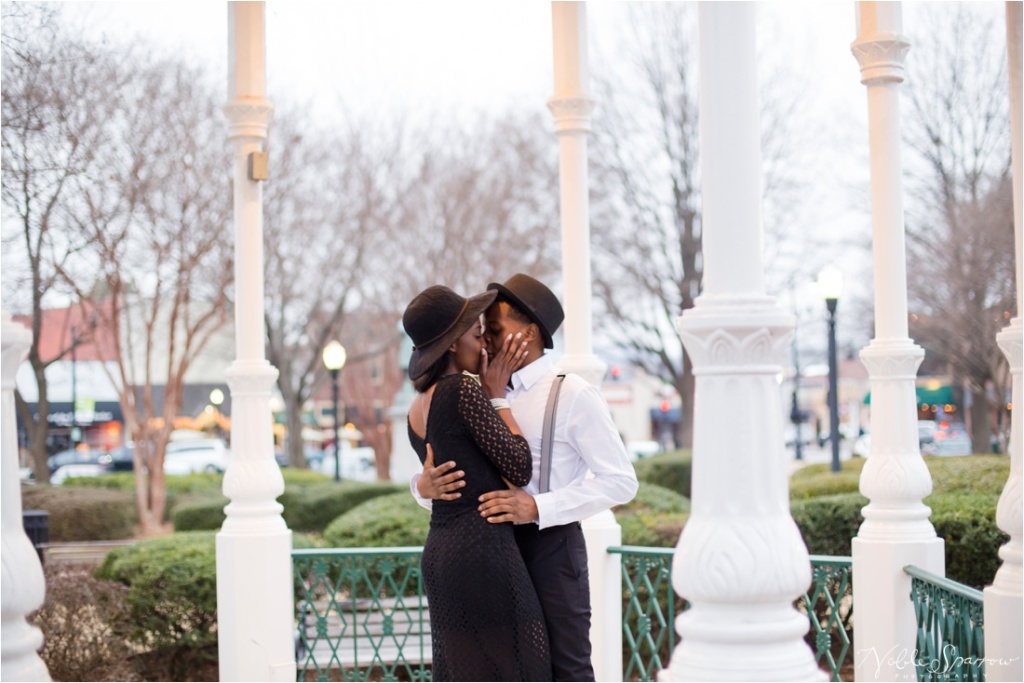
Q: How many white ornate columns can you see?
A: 6